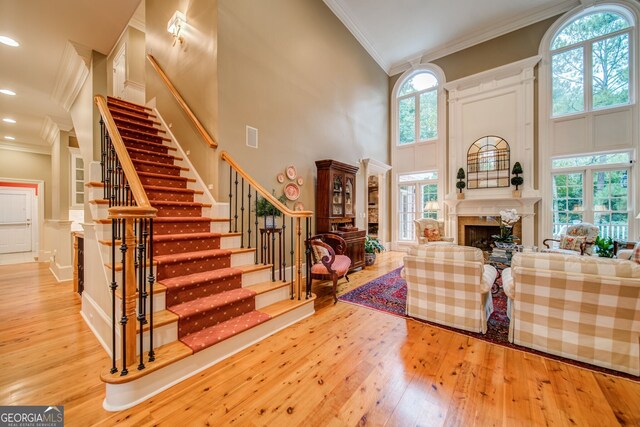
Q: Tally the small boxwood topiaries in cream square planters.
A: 2